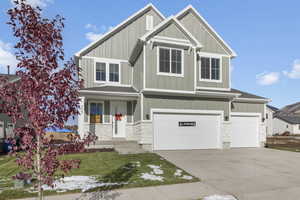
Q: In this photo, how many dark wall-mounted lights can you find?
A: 3